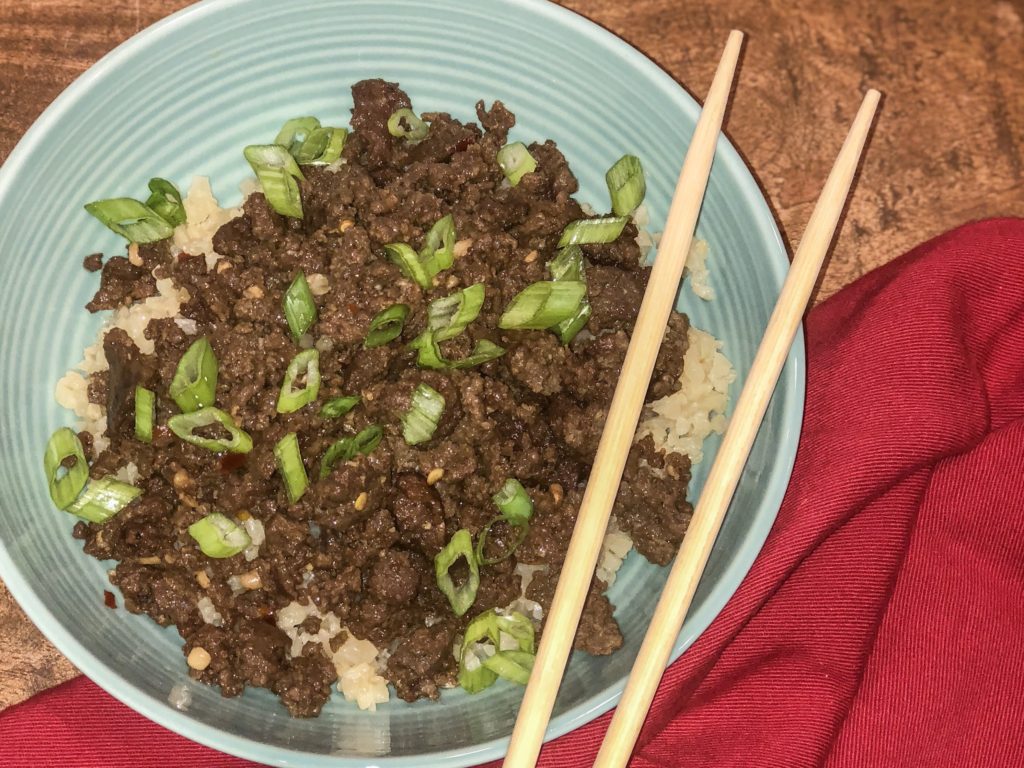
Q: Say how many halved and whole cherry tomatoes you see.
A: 0